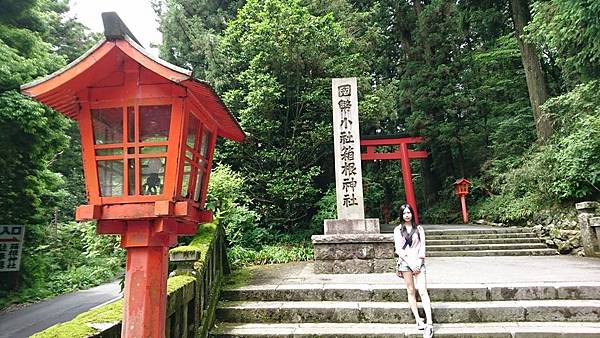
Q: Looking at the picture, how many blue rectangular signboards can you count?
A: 0